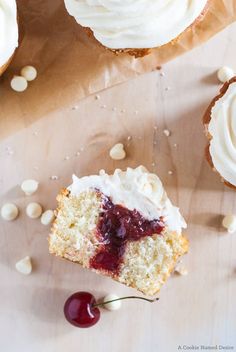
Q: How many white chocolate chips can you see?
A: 11